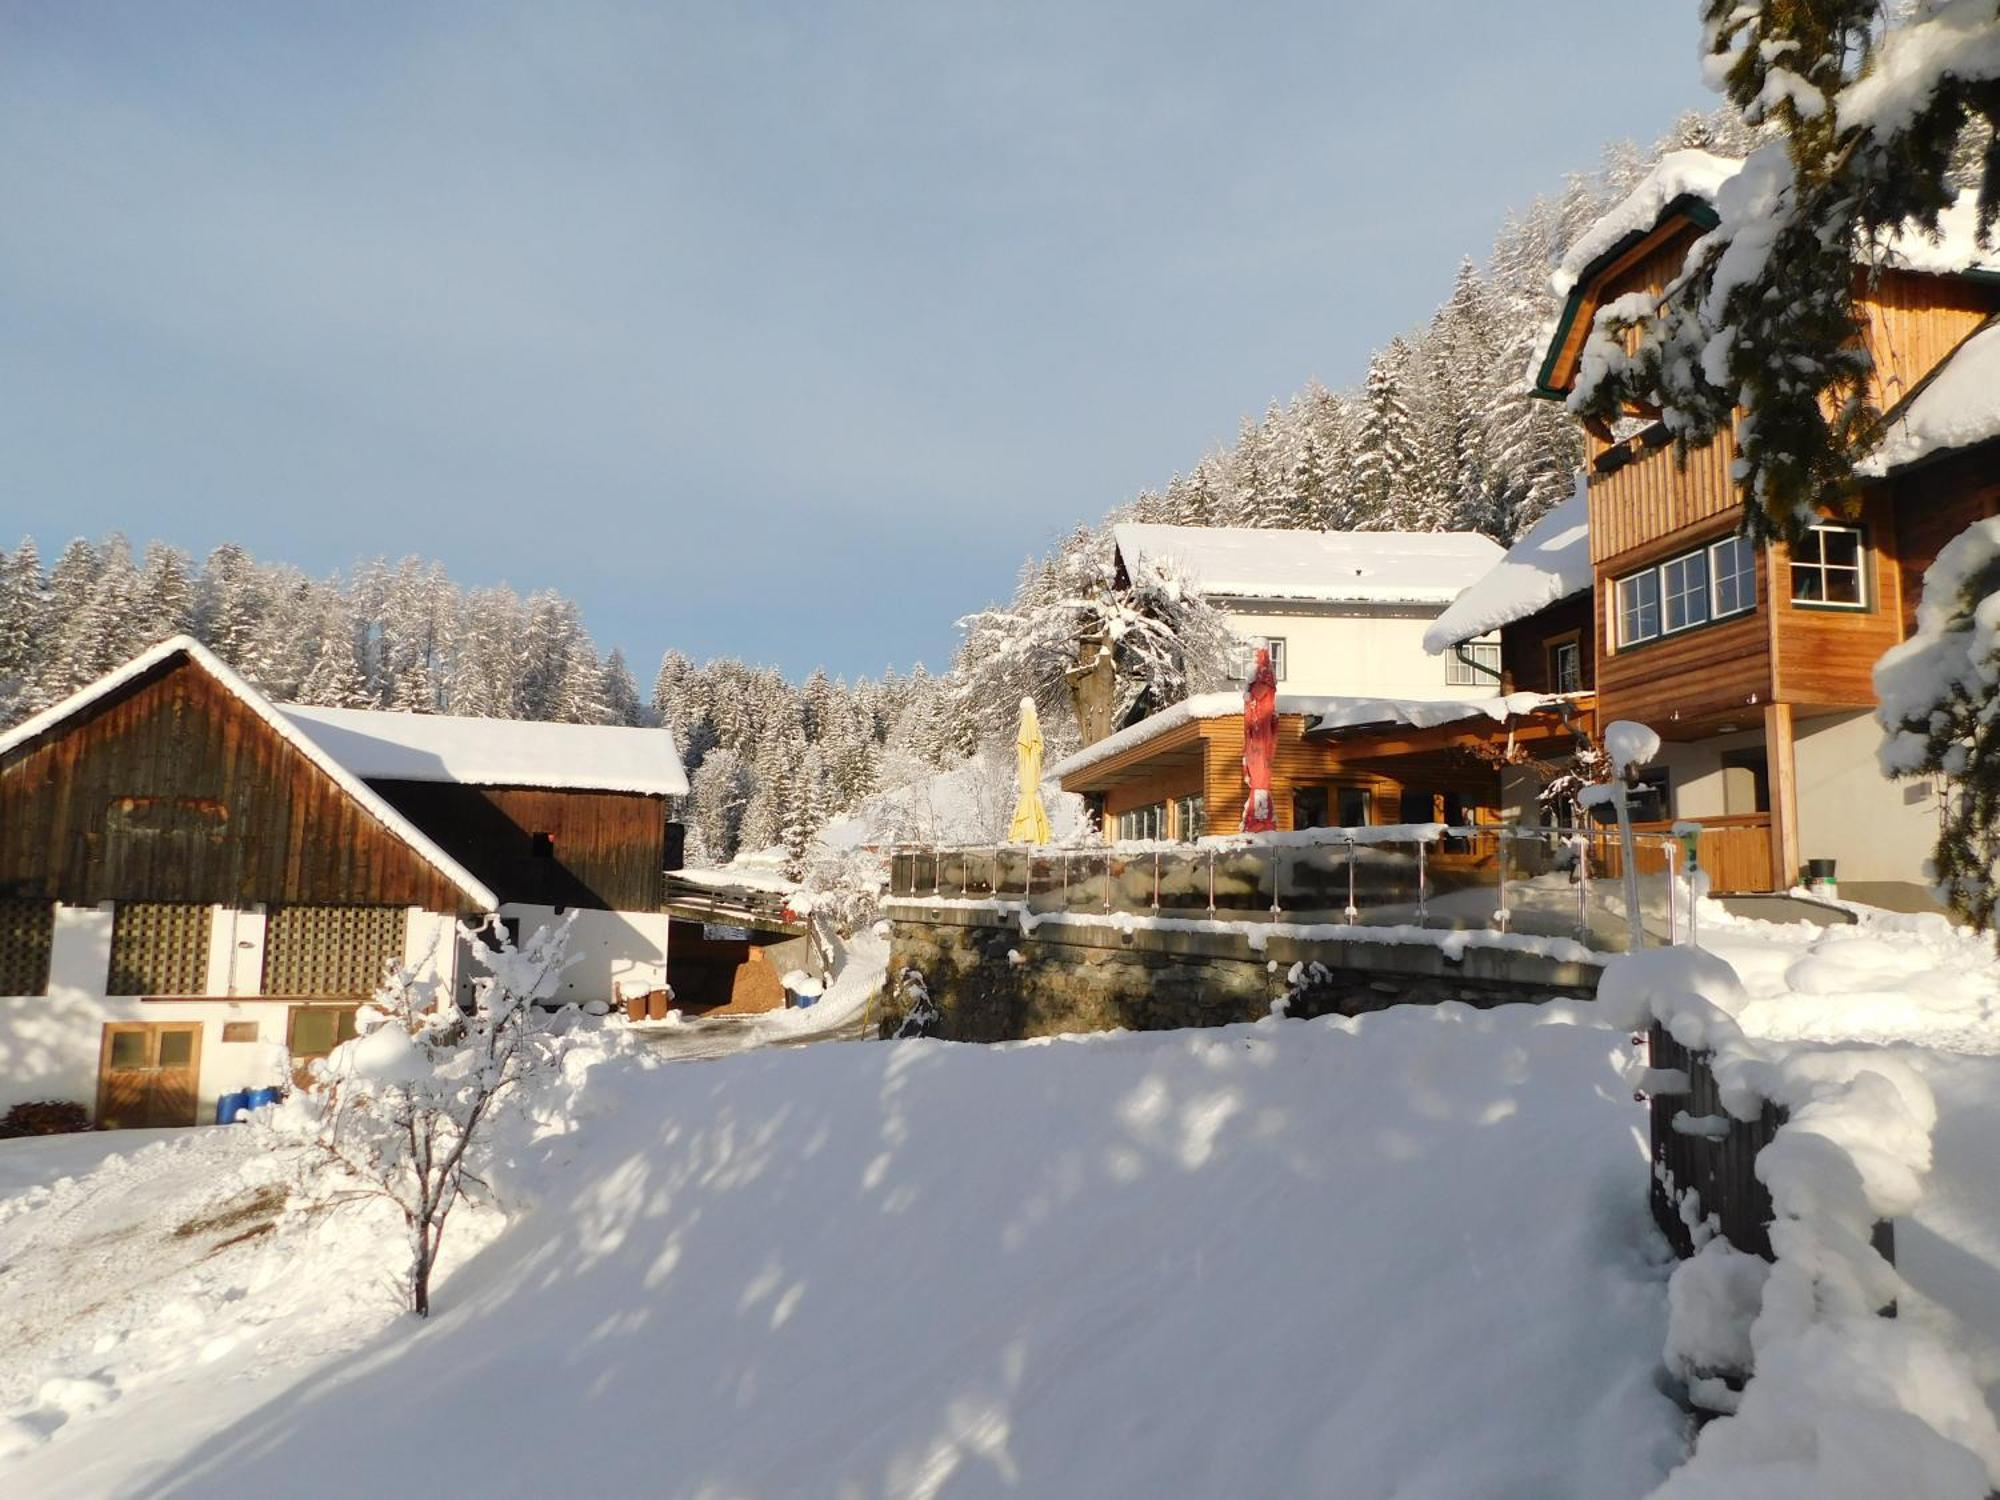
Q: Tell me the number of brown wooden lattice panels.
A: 3